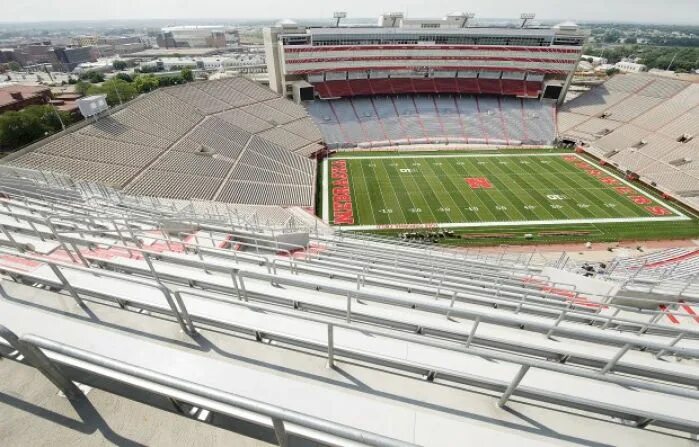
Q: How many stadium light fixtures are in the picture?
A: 4